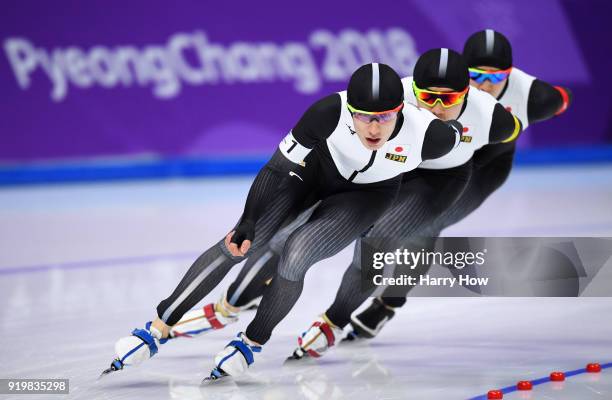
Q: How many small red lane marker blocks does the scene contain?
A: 4